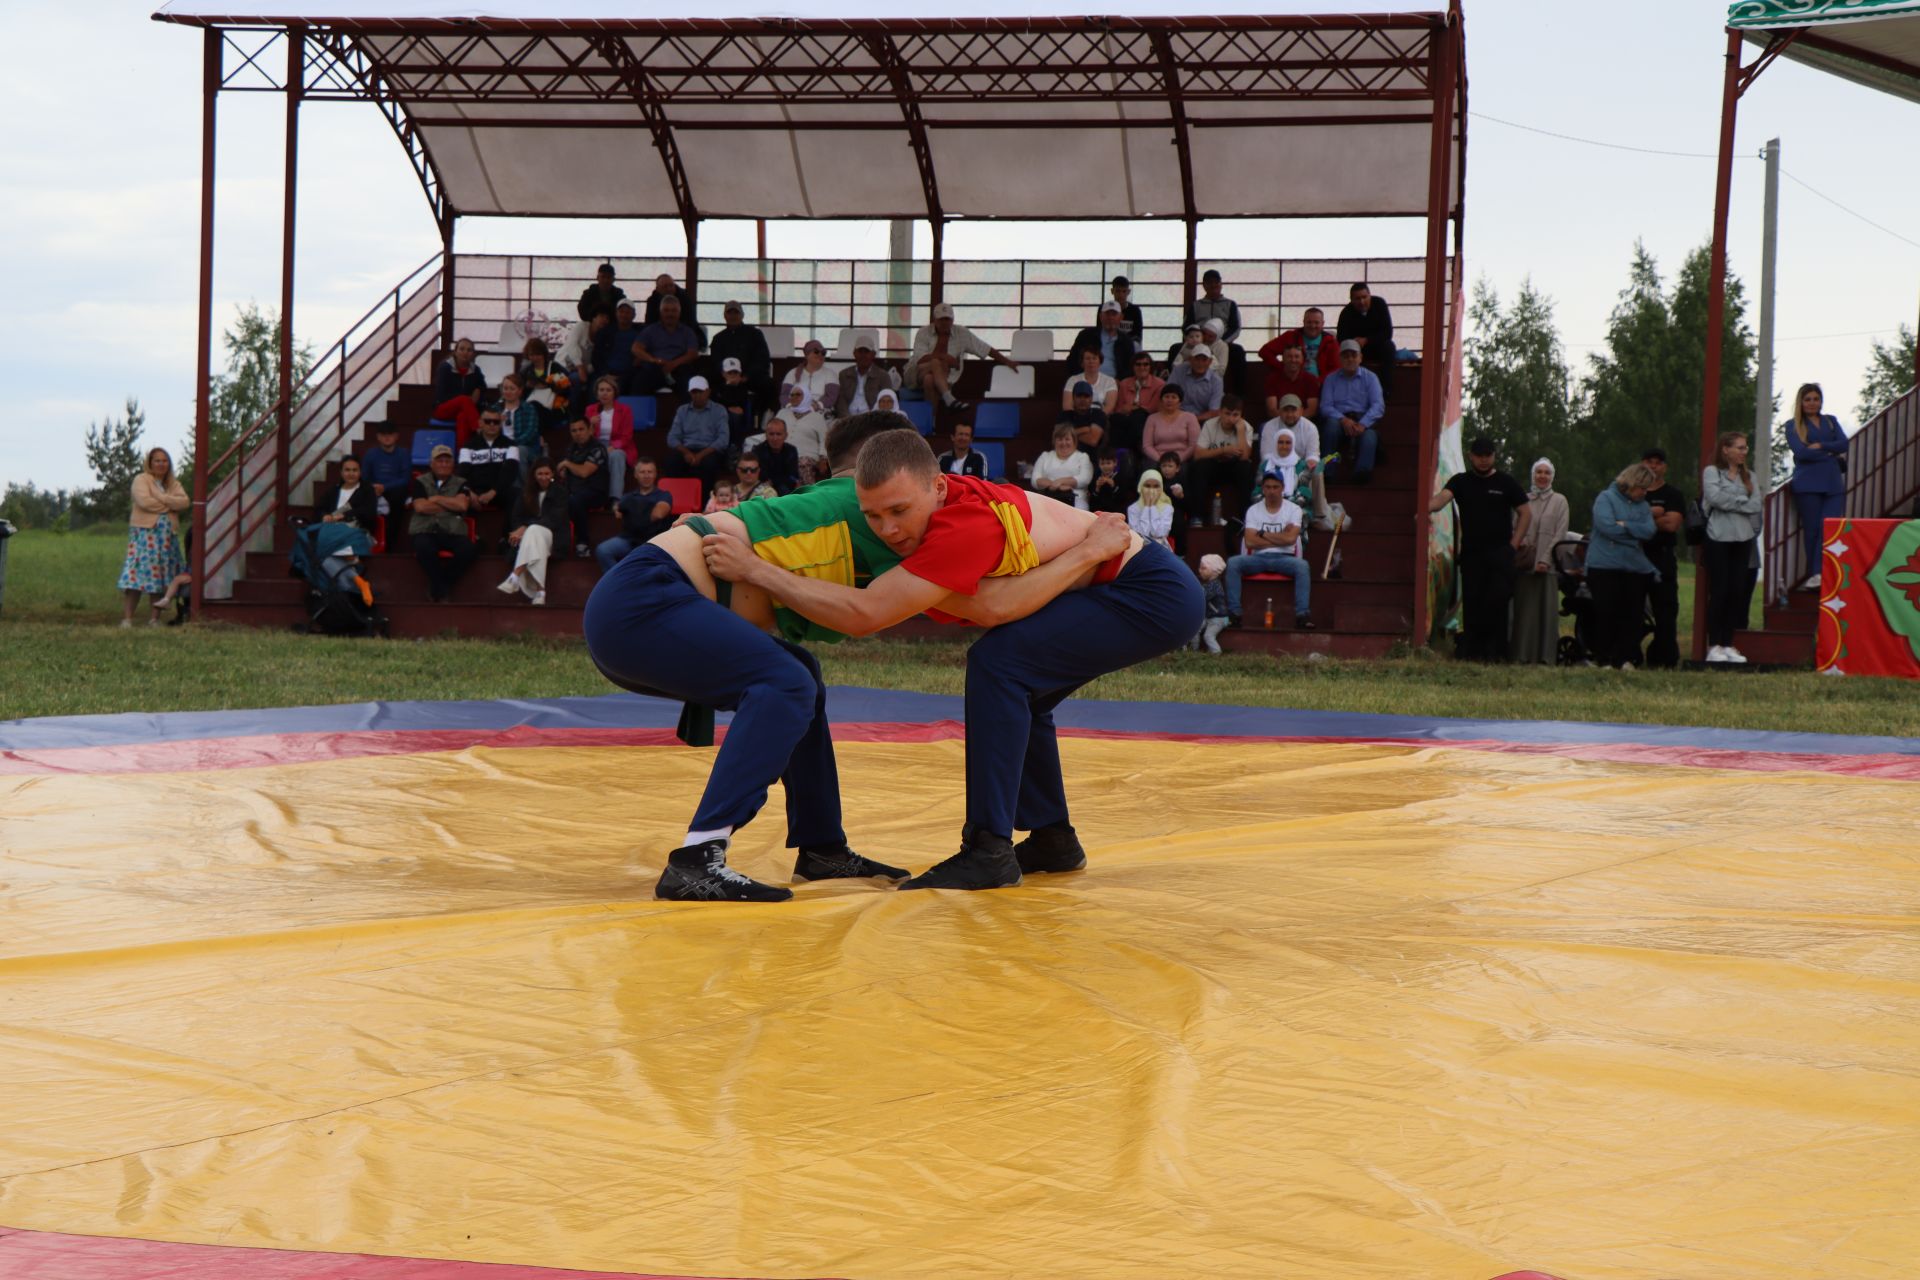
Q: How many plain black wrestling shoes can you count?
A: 2